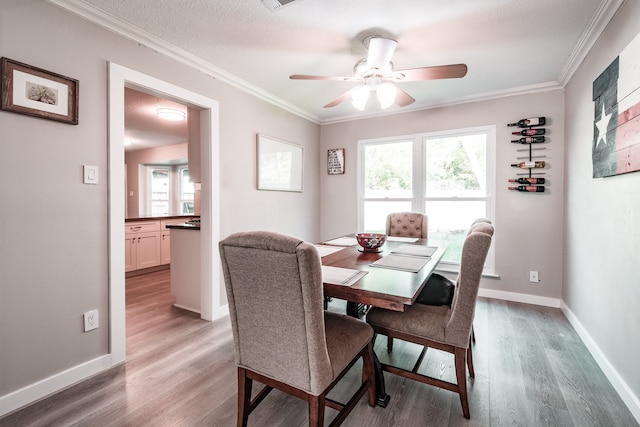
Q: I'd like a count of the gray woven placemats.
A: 6